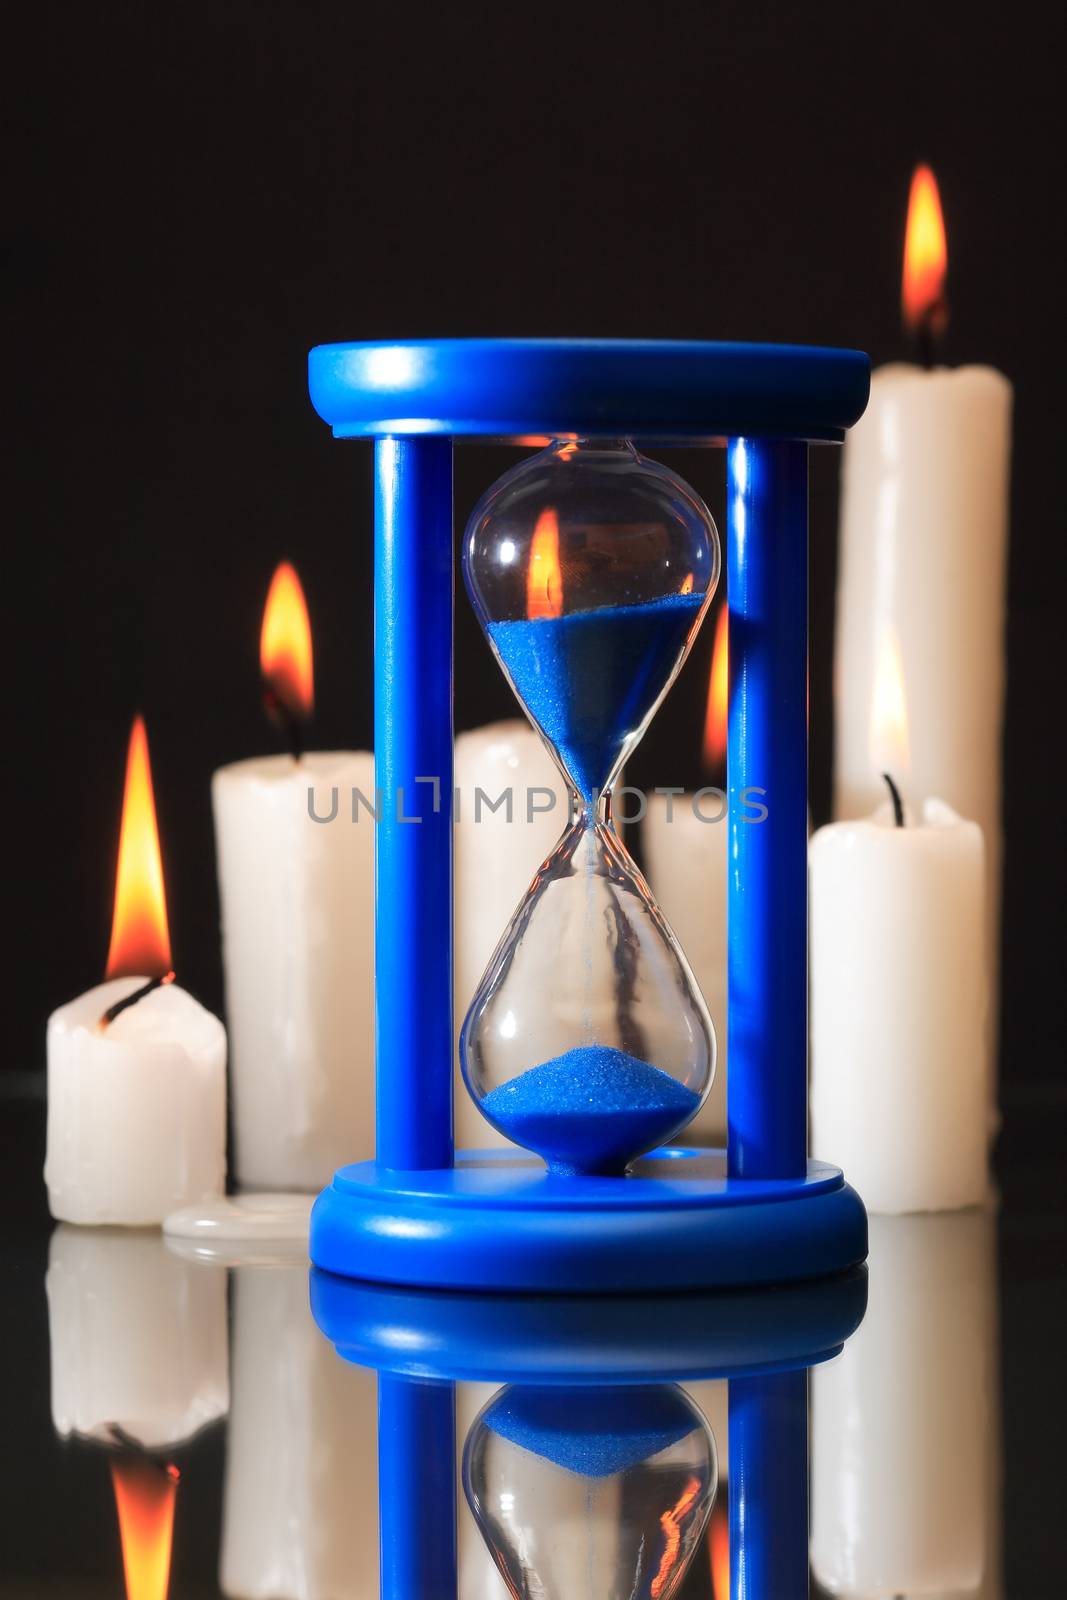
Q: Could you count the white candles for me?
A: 6